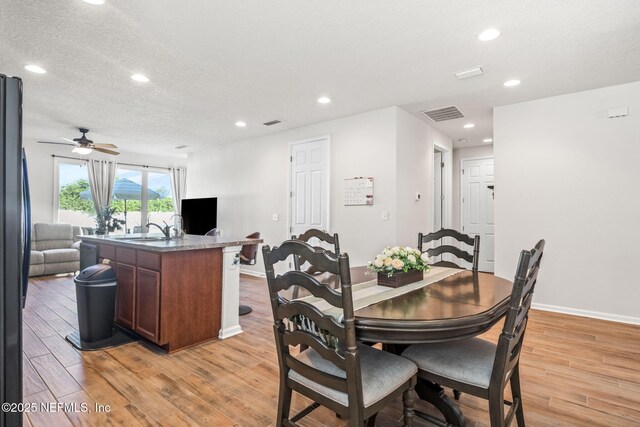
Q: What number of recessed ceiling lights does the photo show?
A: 9